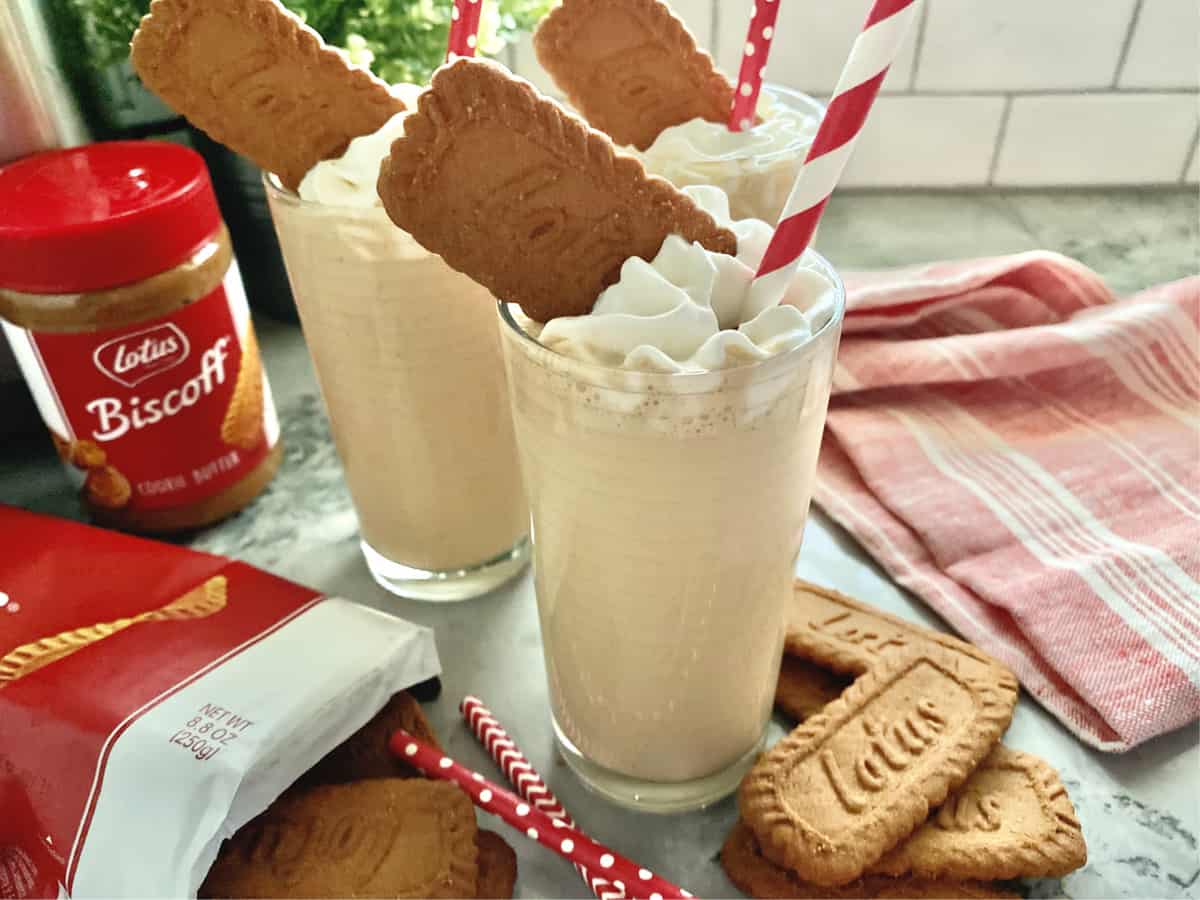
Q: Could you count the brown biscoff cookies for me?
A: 11